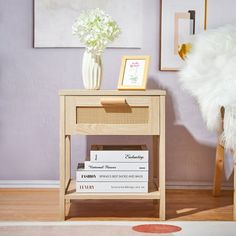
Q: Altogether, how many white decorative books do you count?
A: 4